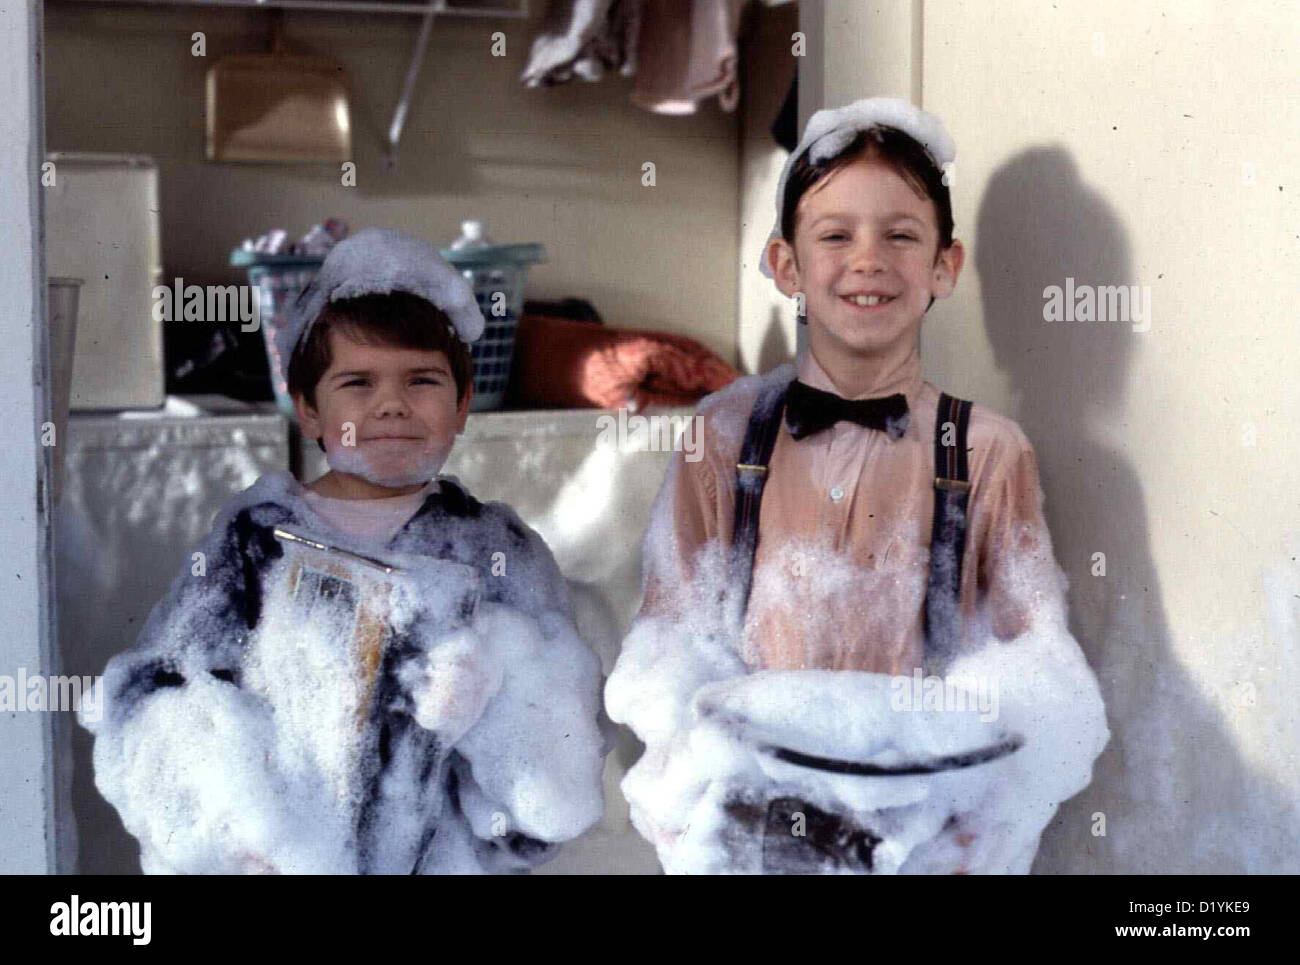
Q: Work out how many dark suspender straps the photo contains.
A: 2